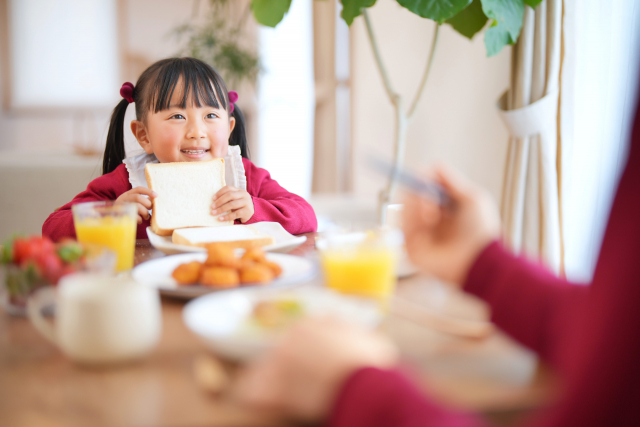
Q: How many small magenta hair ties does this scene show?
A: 2